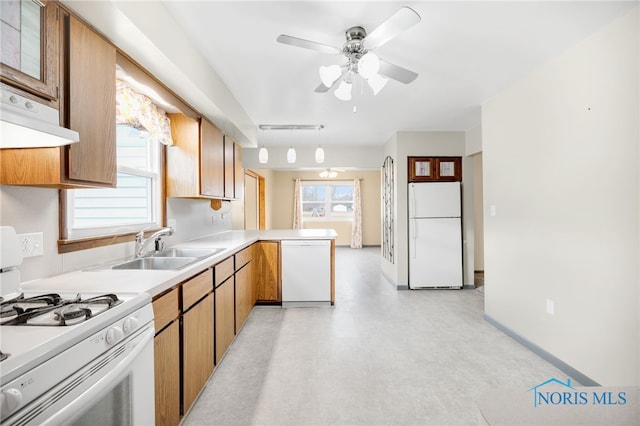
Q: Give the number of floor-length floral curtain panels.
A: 2